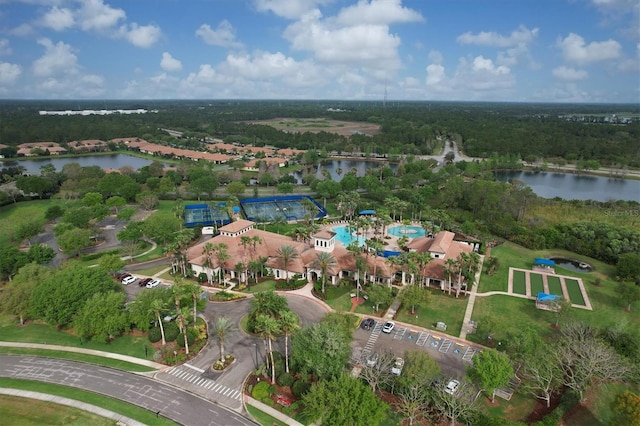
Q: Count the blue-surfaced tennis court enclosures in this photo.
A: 2